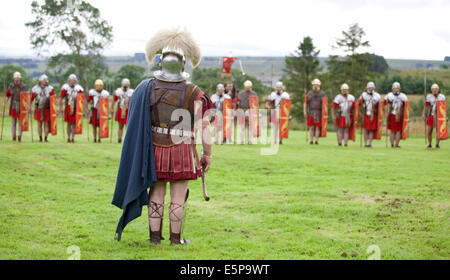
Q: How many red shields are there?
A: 12